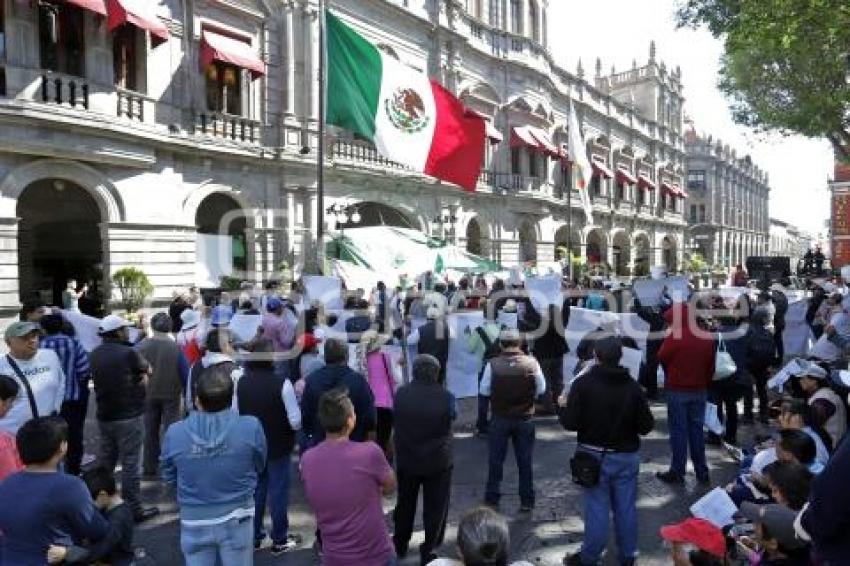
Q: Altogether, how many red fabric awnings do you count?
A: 12